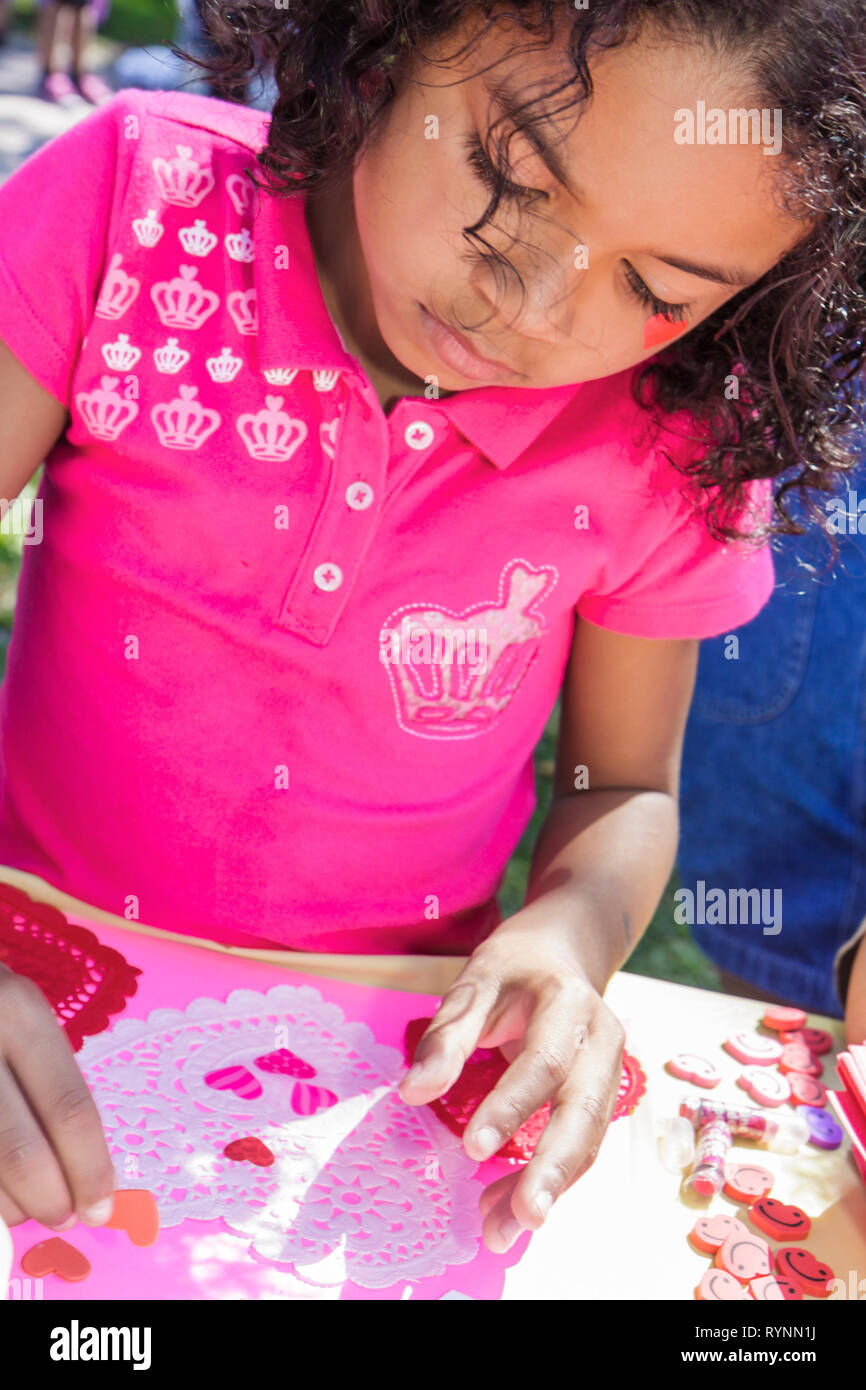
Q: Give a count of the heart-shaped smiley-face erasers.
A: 15